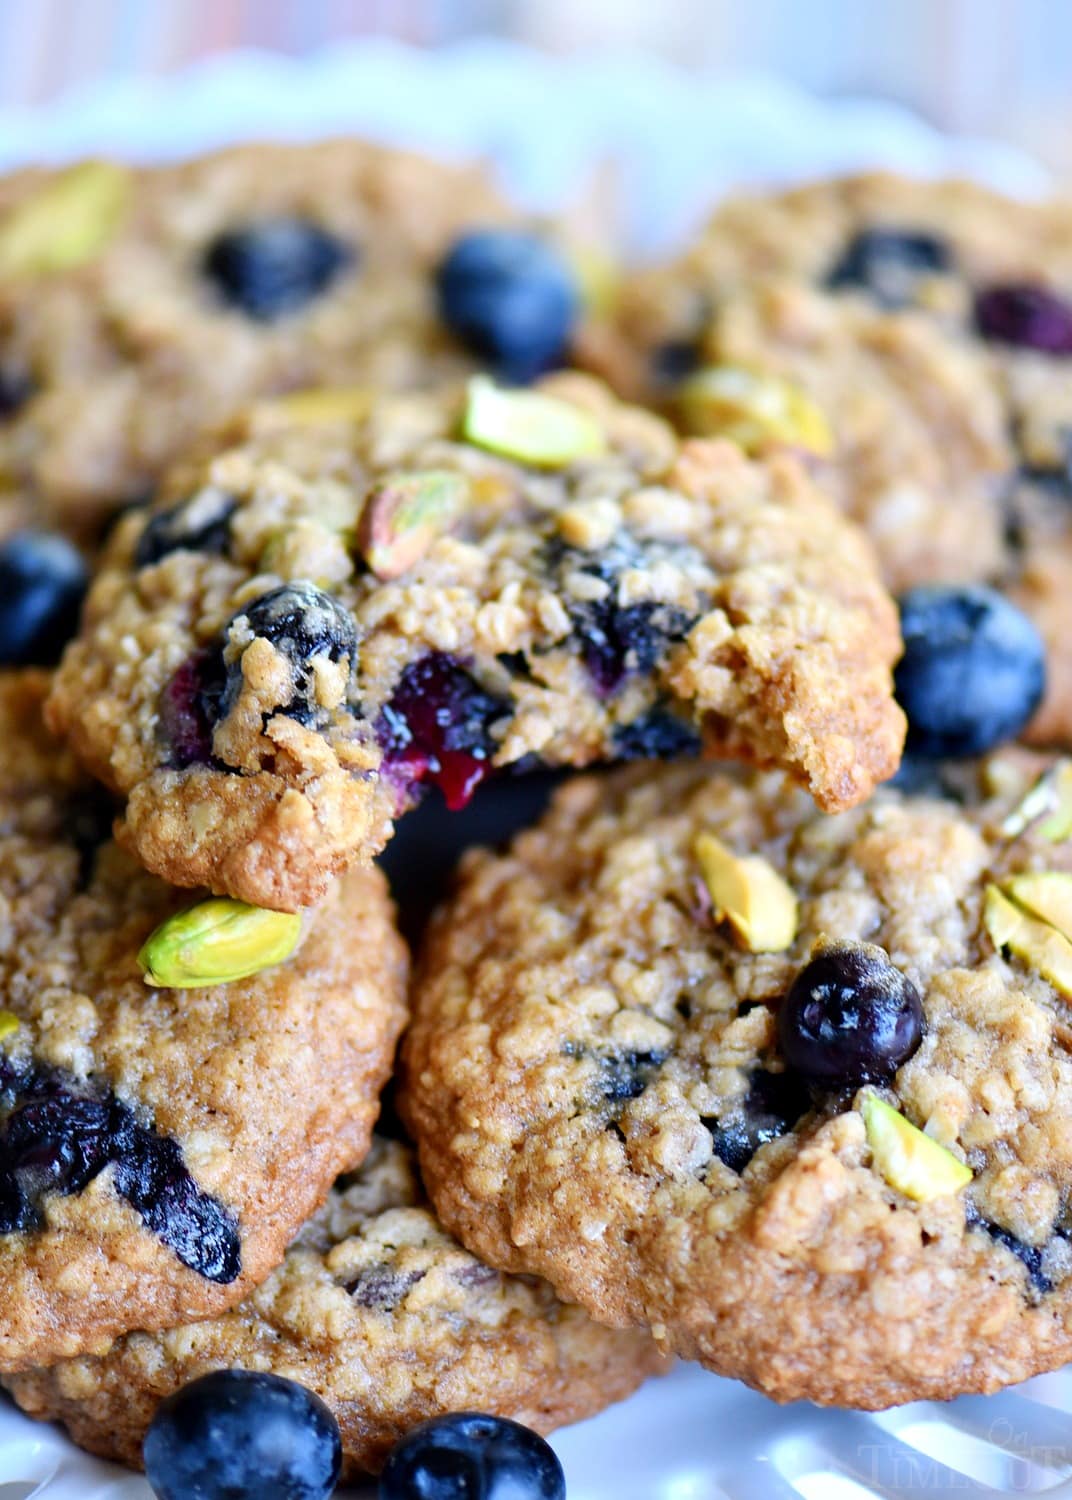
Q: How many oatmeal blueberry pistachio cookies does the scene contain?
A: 6